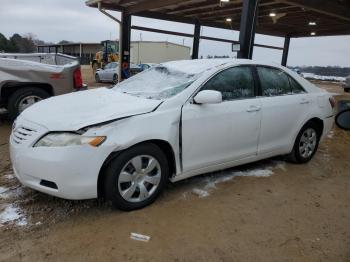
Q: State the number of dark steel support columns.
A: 4